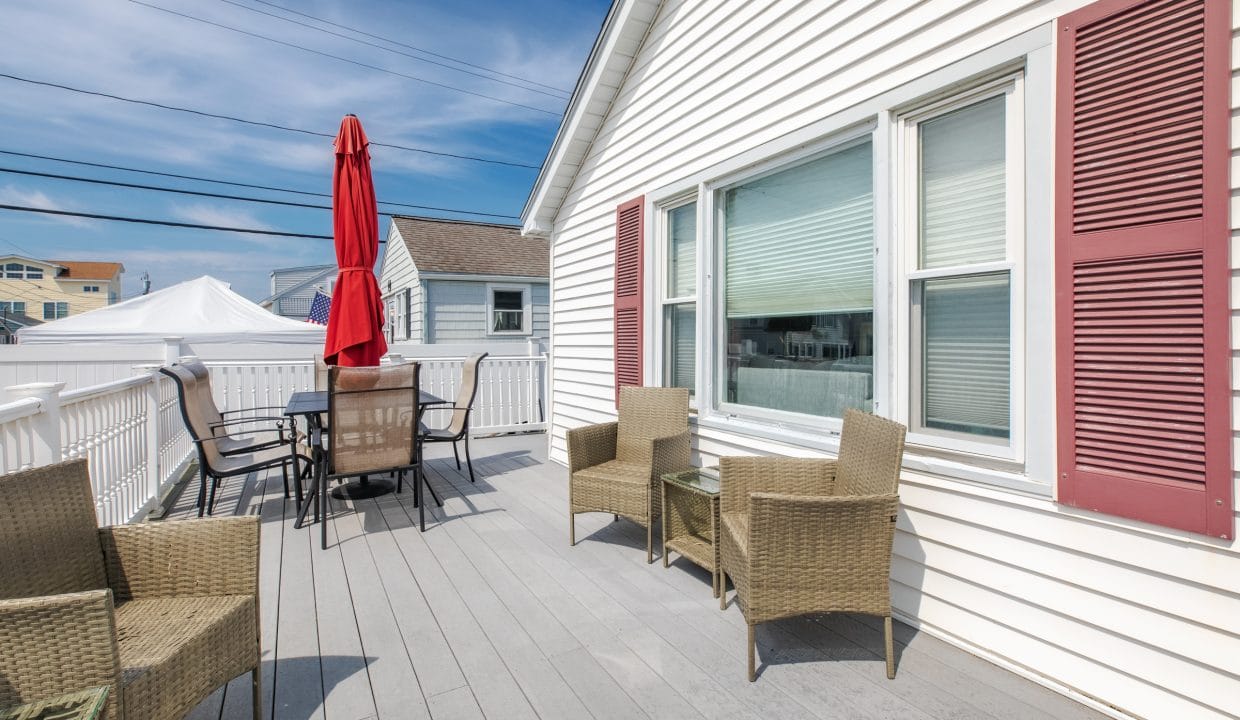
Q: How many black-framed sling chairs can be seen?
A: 5